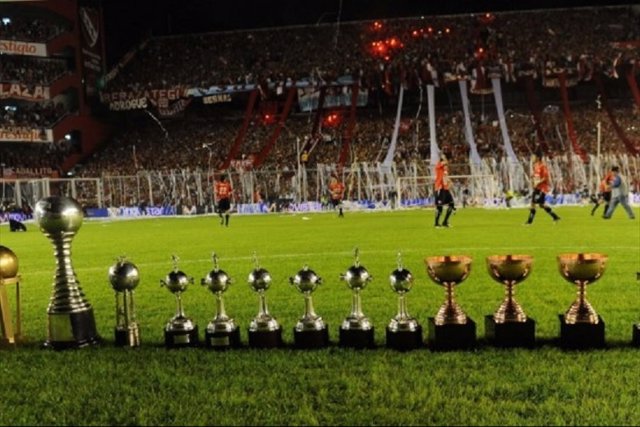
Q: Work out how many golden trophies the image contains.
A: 4